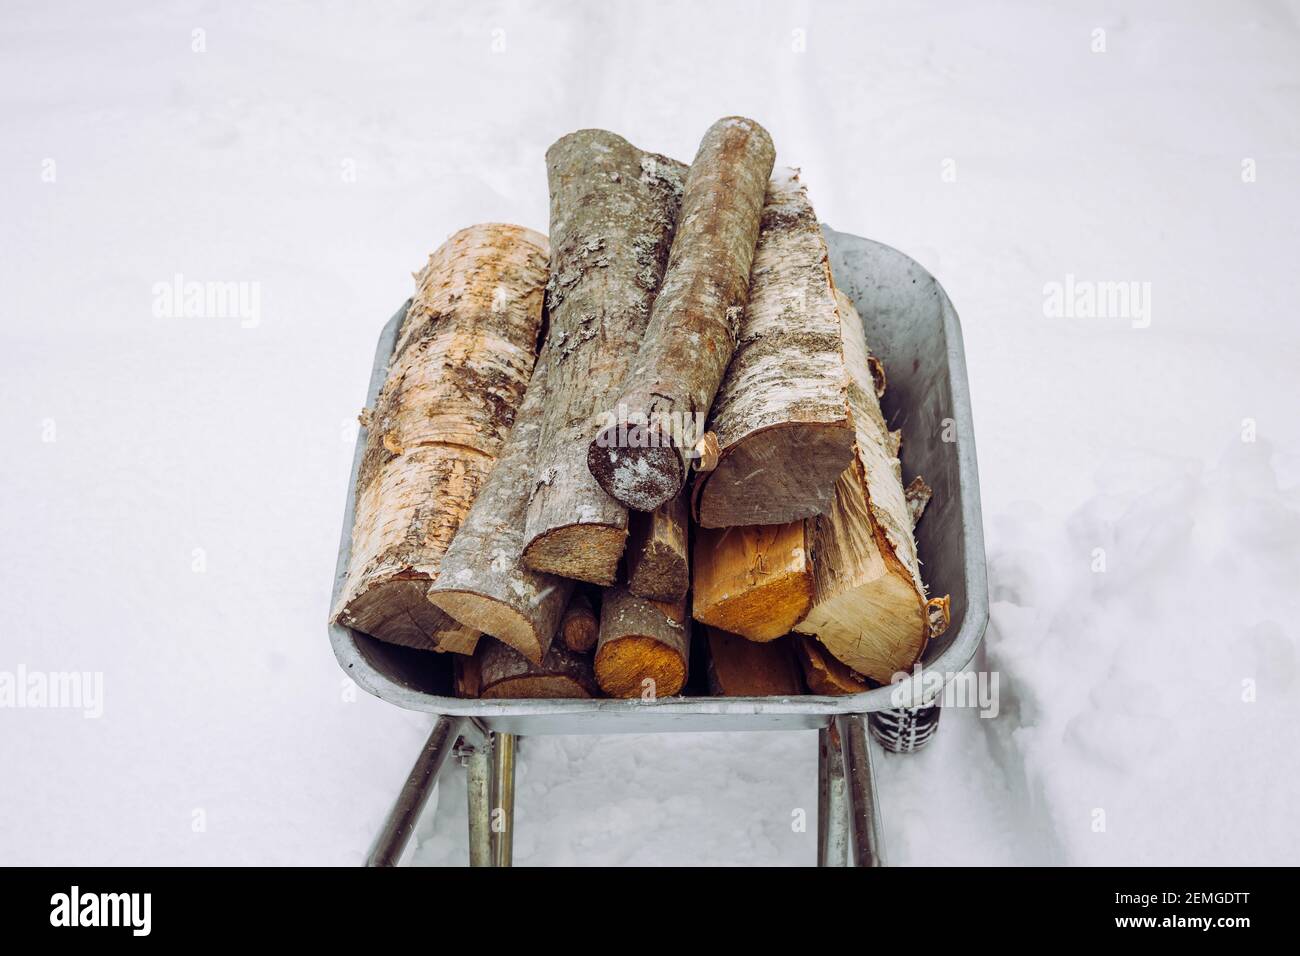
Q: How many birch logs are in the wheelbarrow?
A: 3